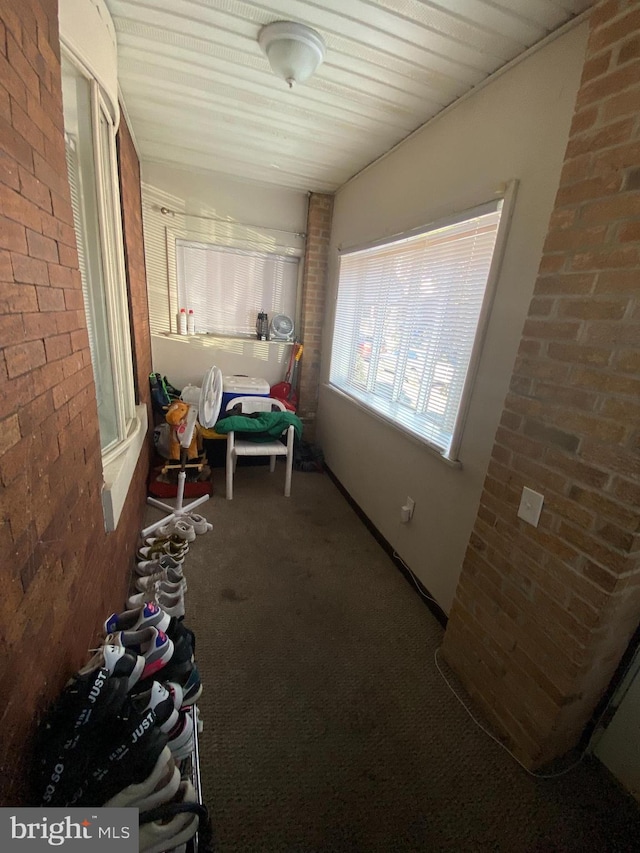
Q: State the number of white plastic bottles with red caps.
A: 2